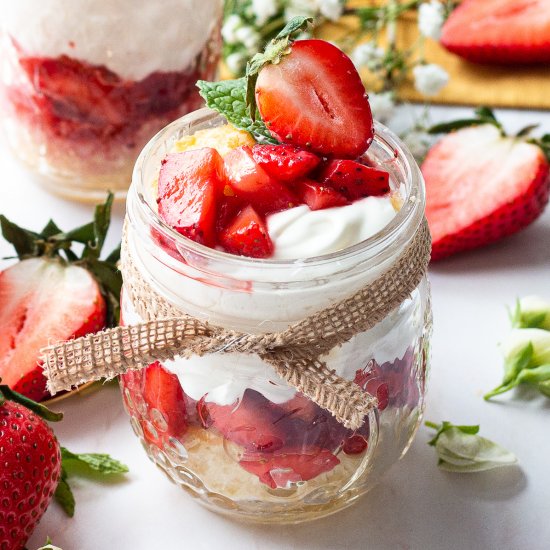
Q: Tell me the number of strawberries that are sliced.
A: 4